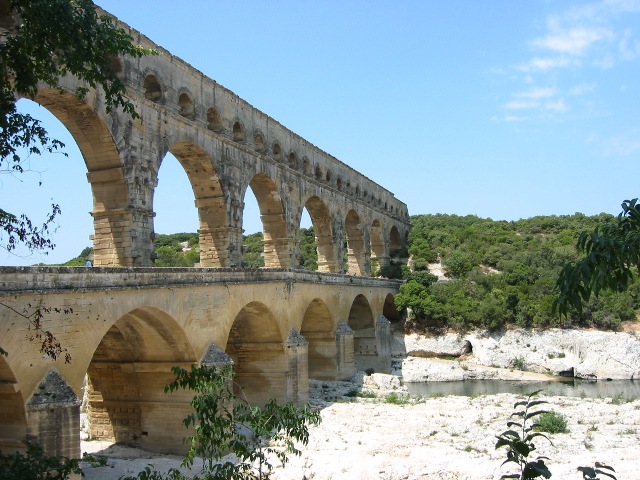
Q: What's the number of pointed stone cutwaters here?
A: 5